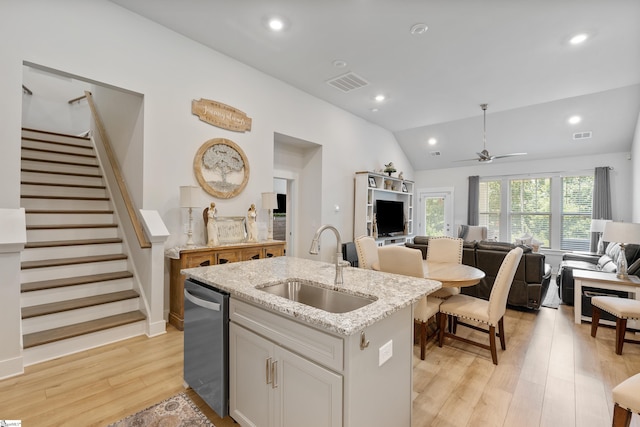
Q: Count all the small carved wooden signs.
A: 1